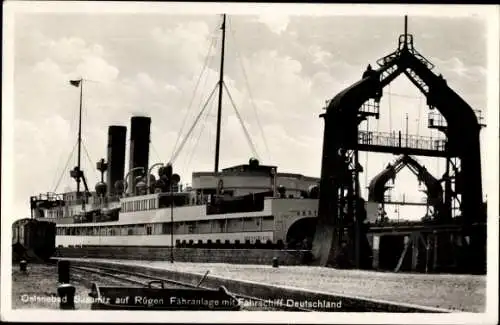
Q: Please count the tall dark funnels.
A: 2